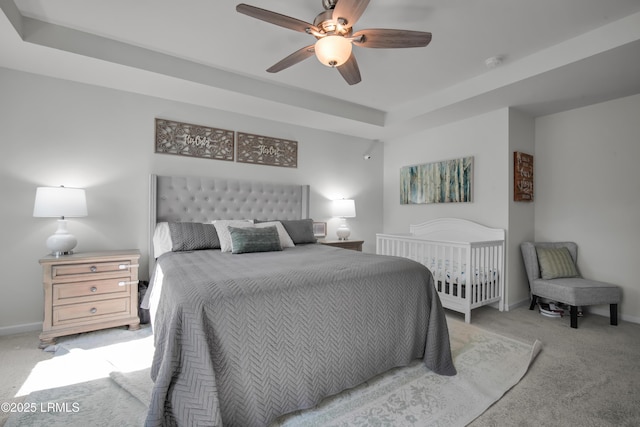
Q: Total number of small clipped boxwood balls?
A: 0